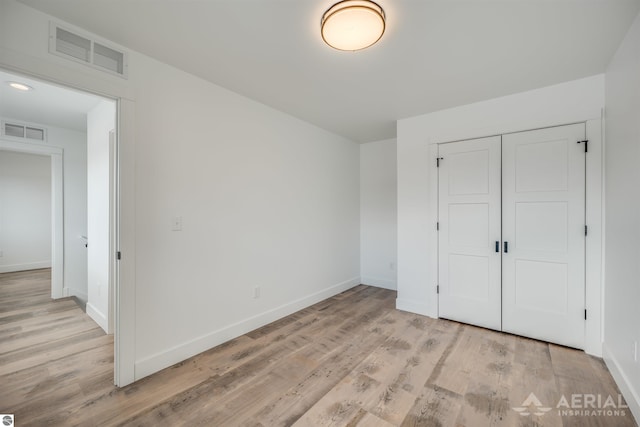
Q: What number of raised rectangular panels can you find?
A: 6